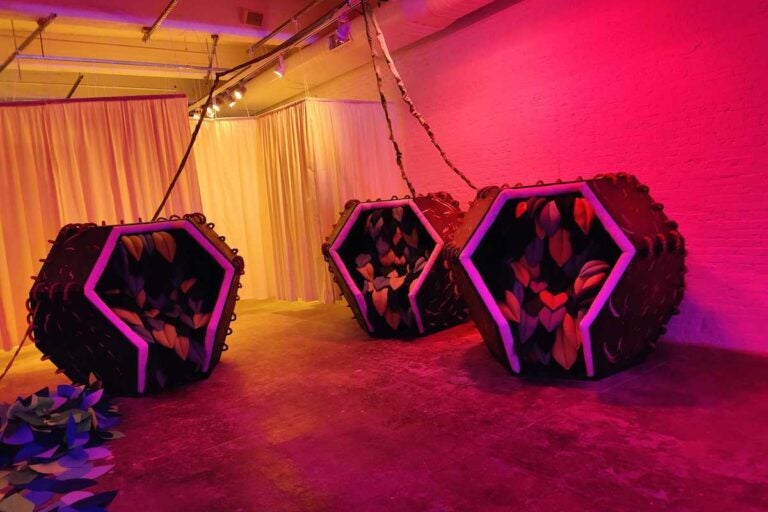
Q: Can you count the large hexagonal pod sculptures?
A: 3